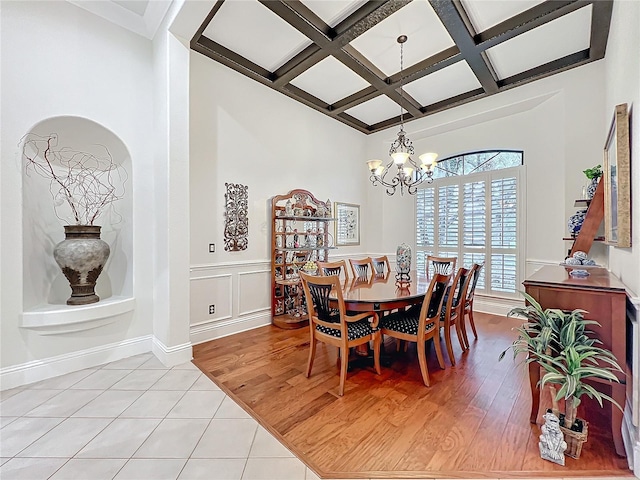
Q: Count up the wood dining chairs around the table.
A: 8